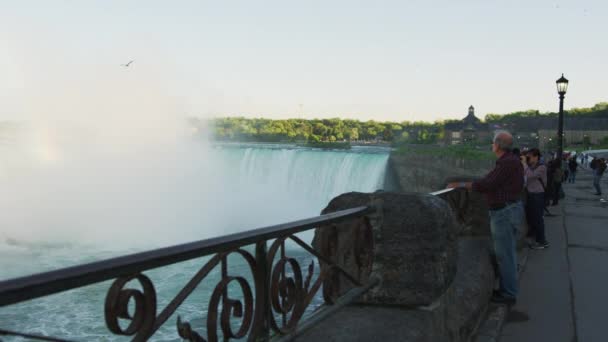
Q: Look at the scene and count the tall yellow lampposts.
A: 0